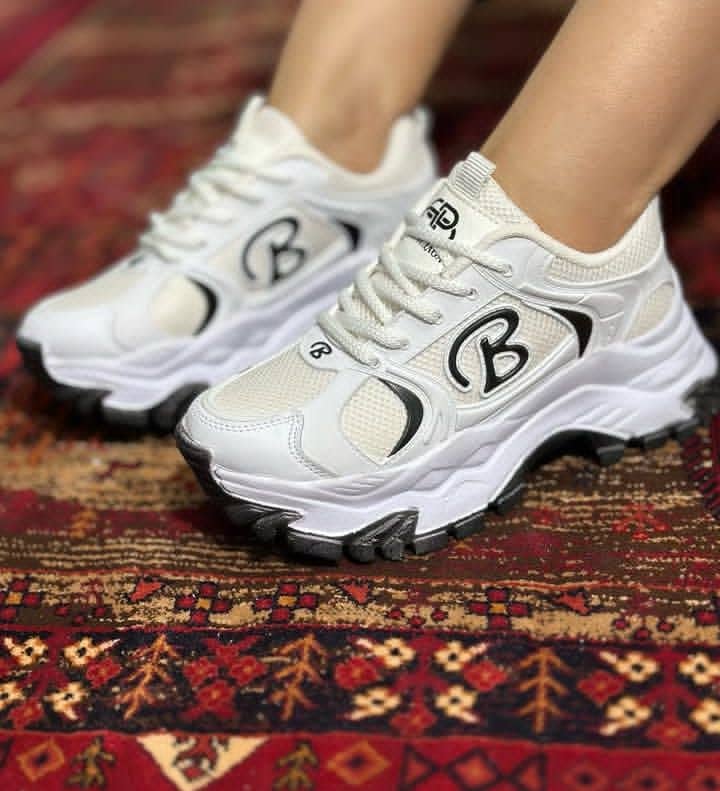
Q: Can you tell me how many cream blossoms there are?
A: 12